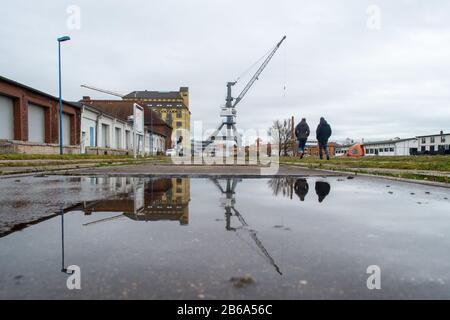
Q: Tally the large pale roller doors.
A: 3